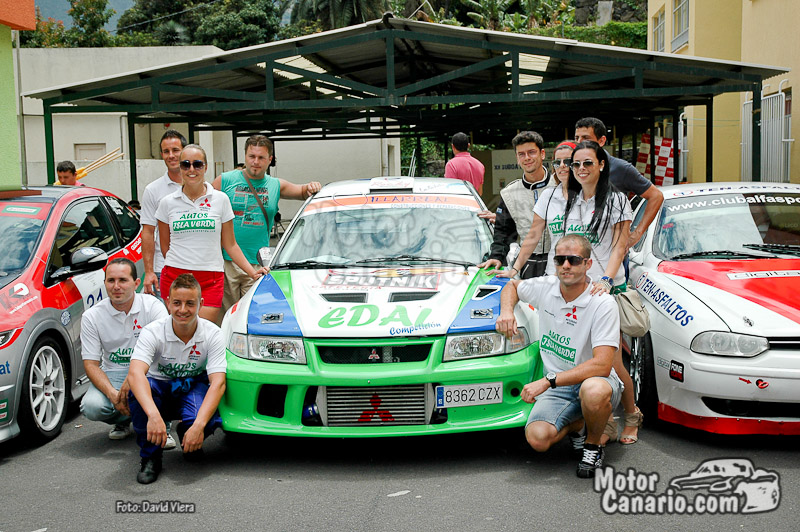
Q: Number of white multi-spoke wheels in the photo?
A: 1